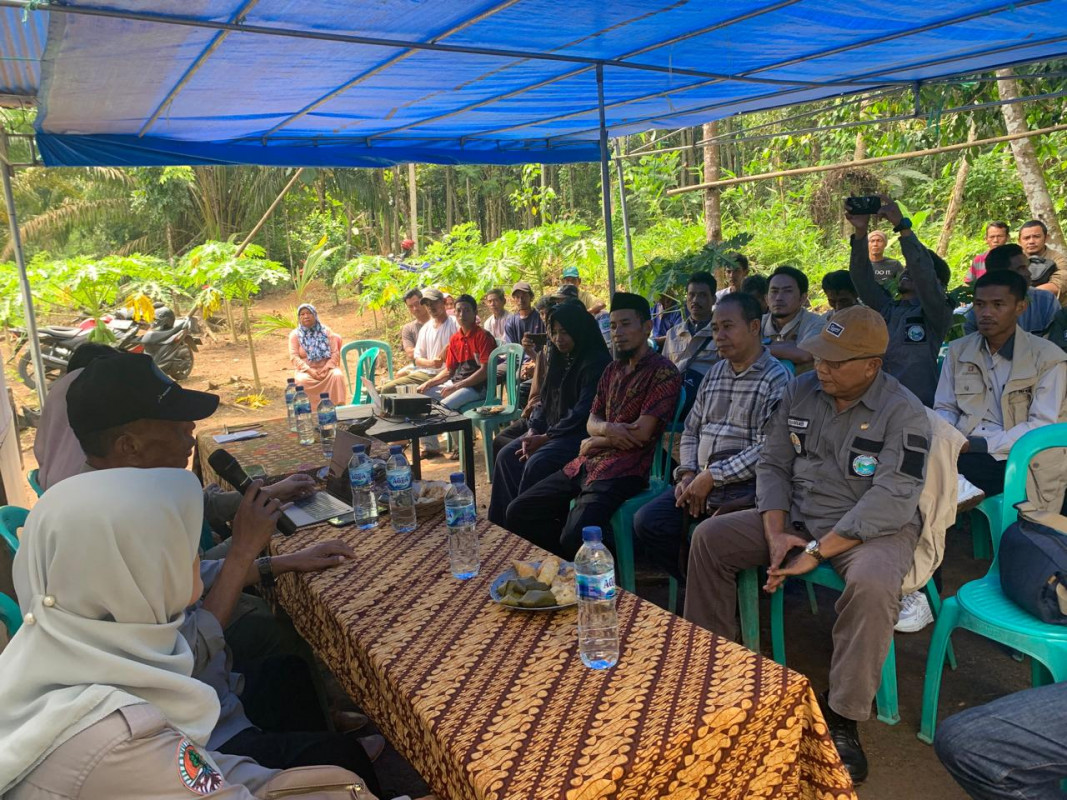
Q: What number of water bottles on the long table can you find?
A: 7